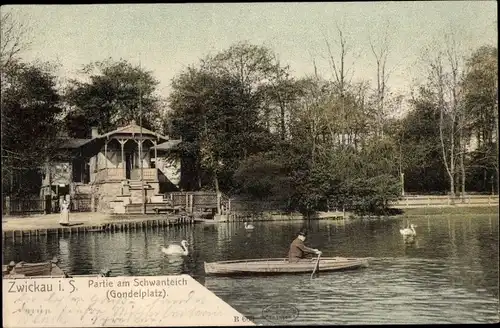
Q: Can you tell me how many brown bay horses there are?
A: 0